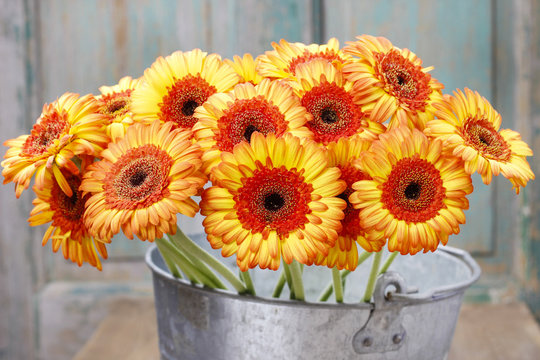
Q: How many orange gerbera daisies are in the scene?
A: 14